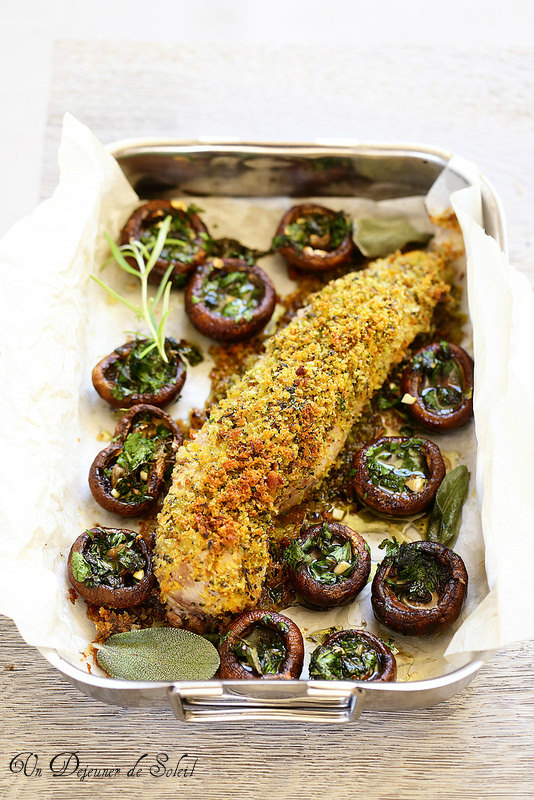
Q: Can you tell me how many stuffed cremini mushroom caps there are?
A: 12